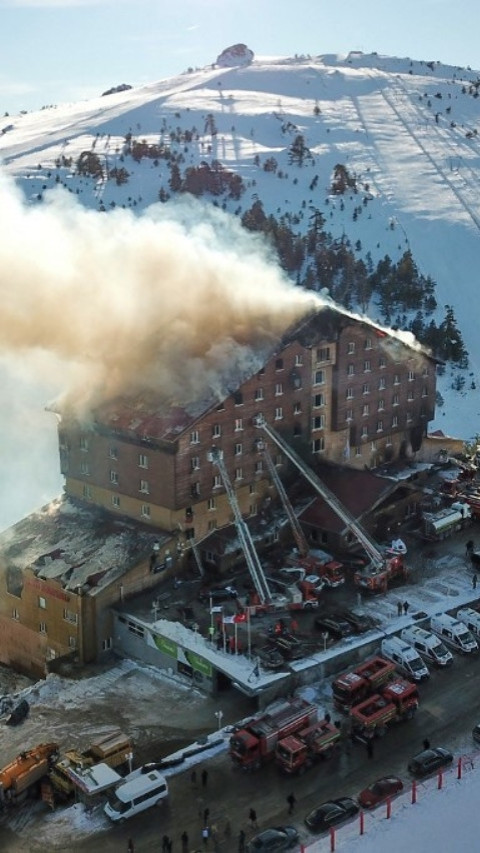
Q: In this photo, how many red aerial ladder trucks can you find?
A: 3